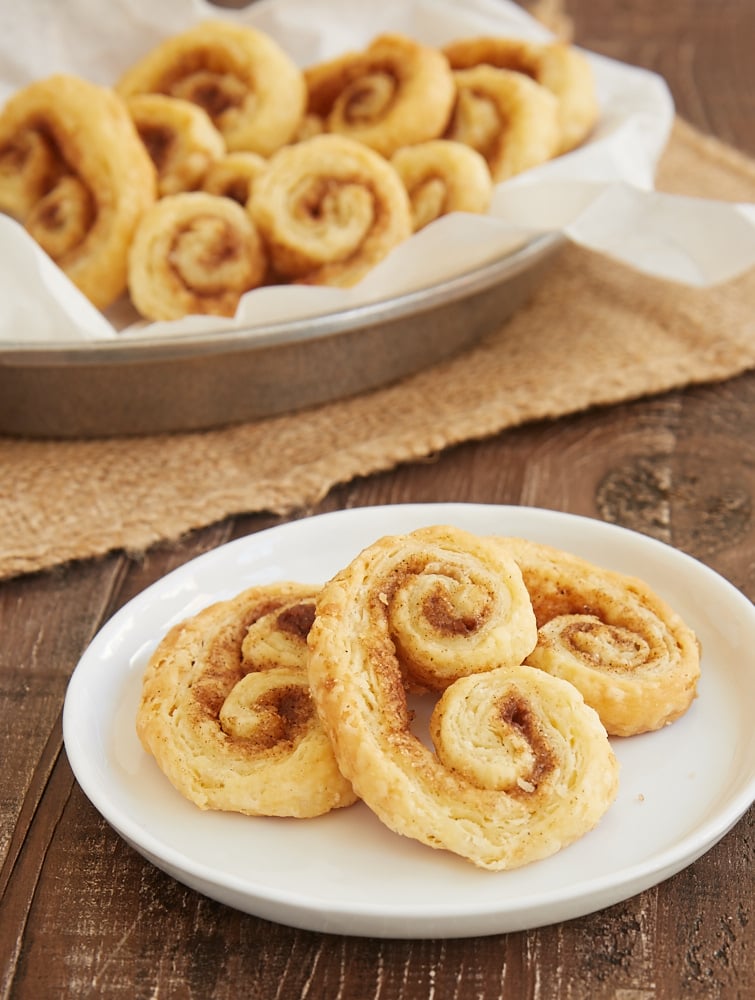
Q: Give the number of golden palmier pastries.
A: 13